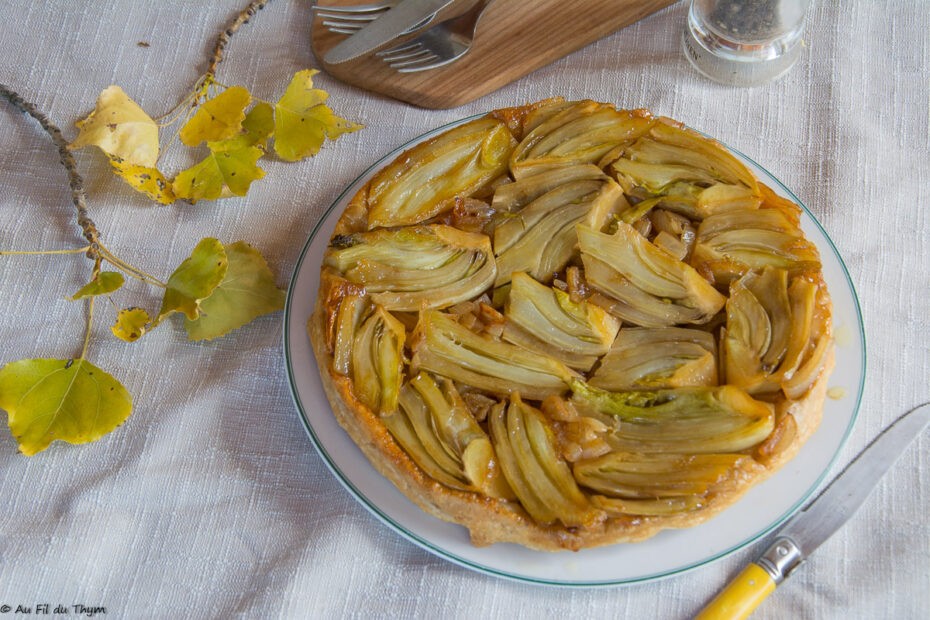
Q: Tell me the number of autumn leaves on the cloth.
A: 11